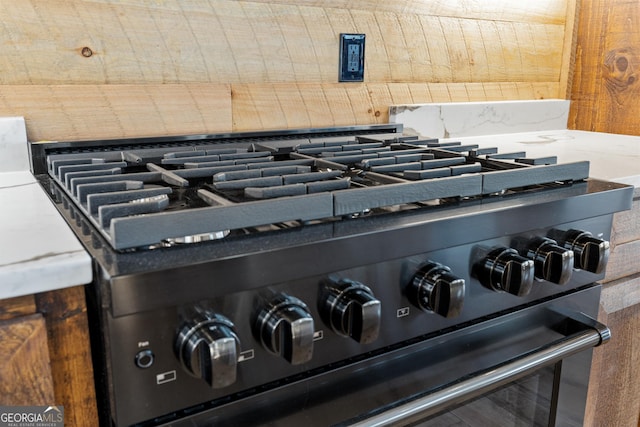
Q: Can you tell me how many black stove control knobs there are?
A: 7